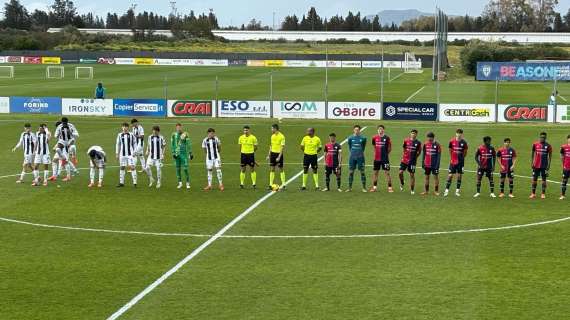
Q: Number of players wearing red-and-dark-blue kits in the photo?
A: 9